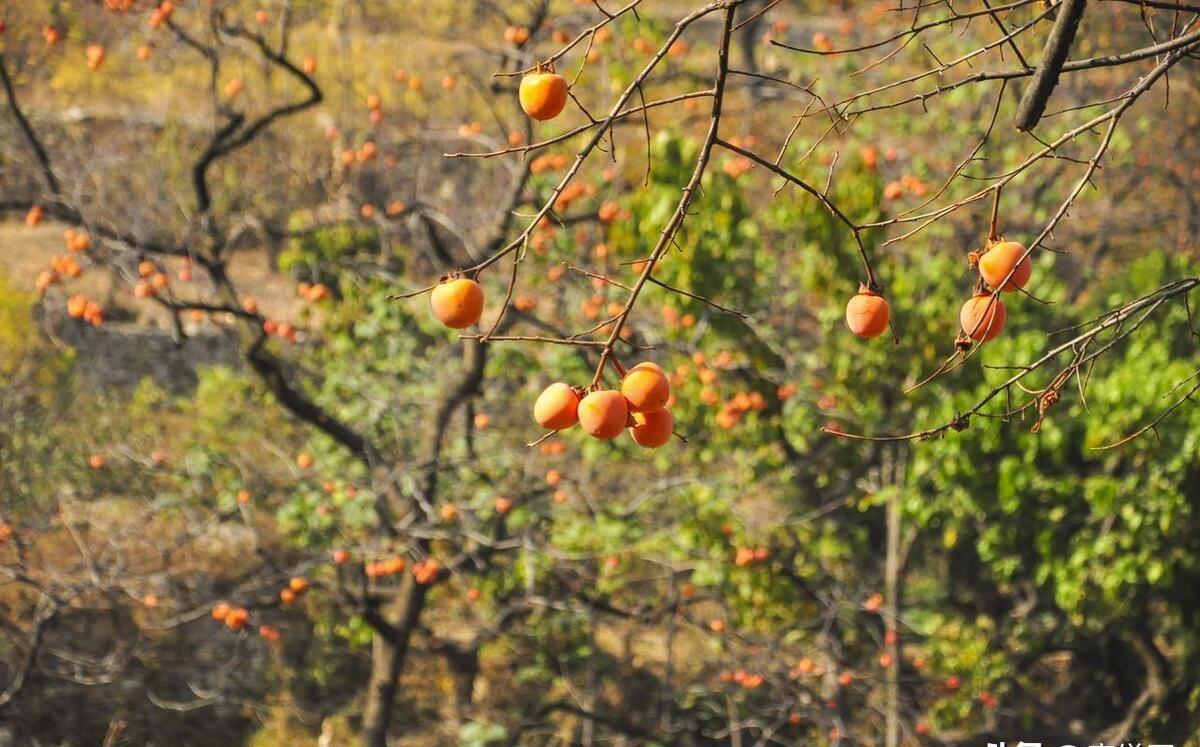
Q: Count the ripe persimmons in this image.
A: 9